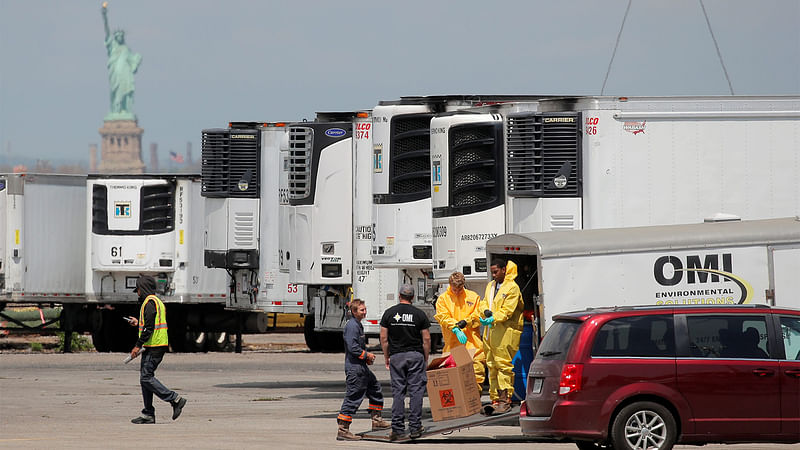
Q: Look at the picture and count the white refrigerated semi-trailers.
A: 7